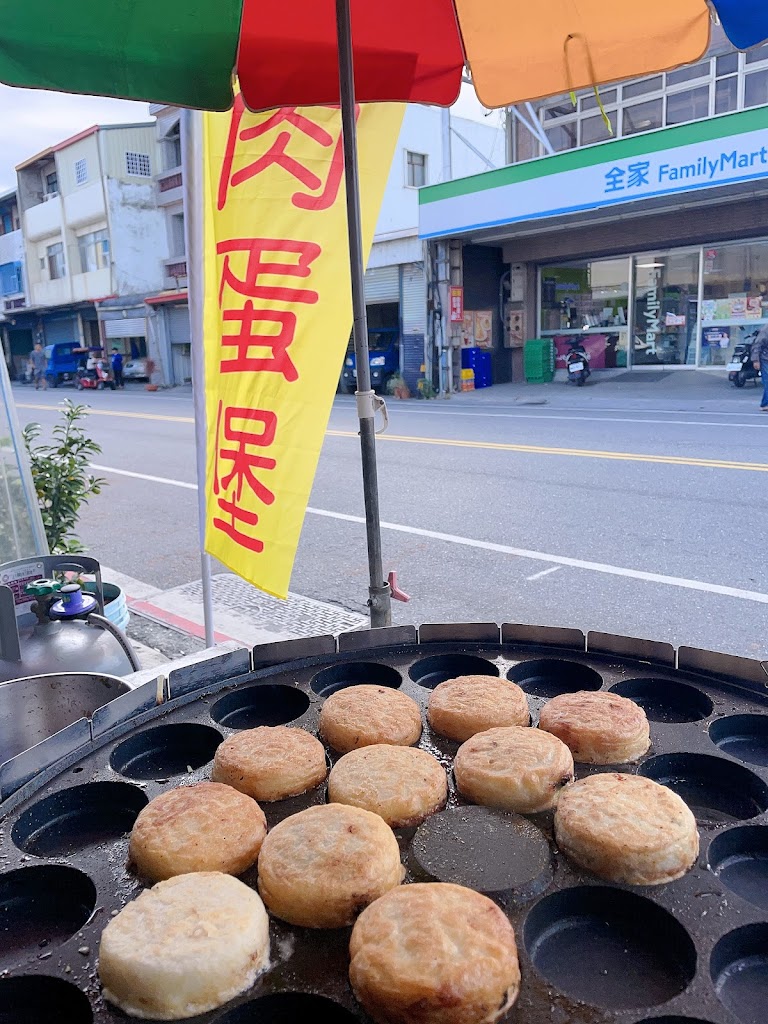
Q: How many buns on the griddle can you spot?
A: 11